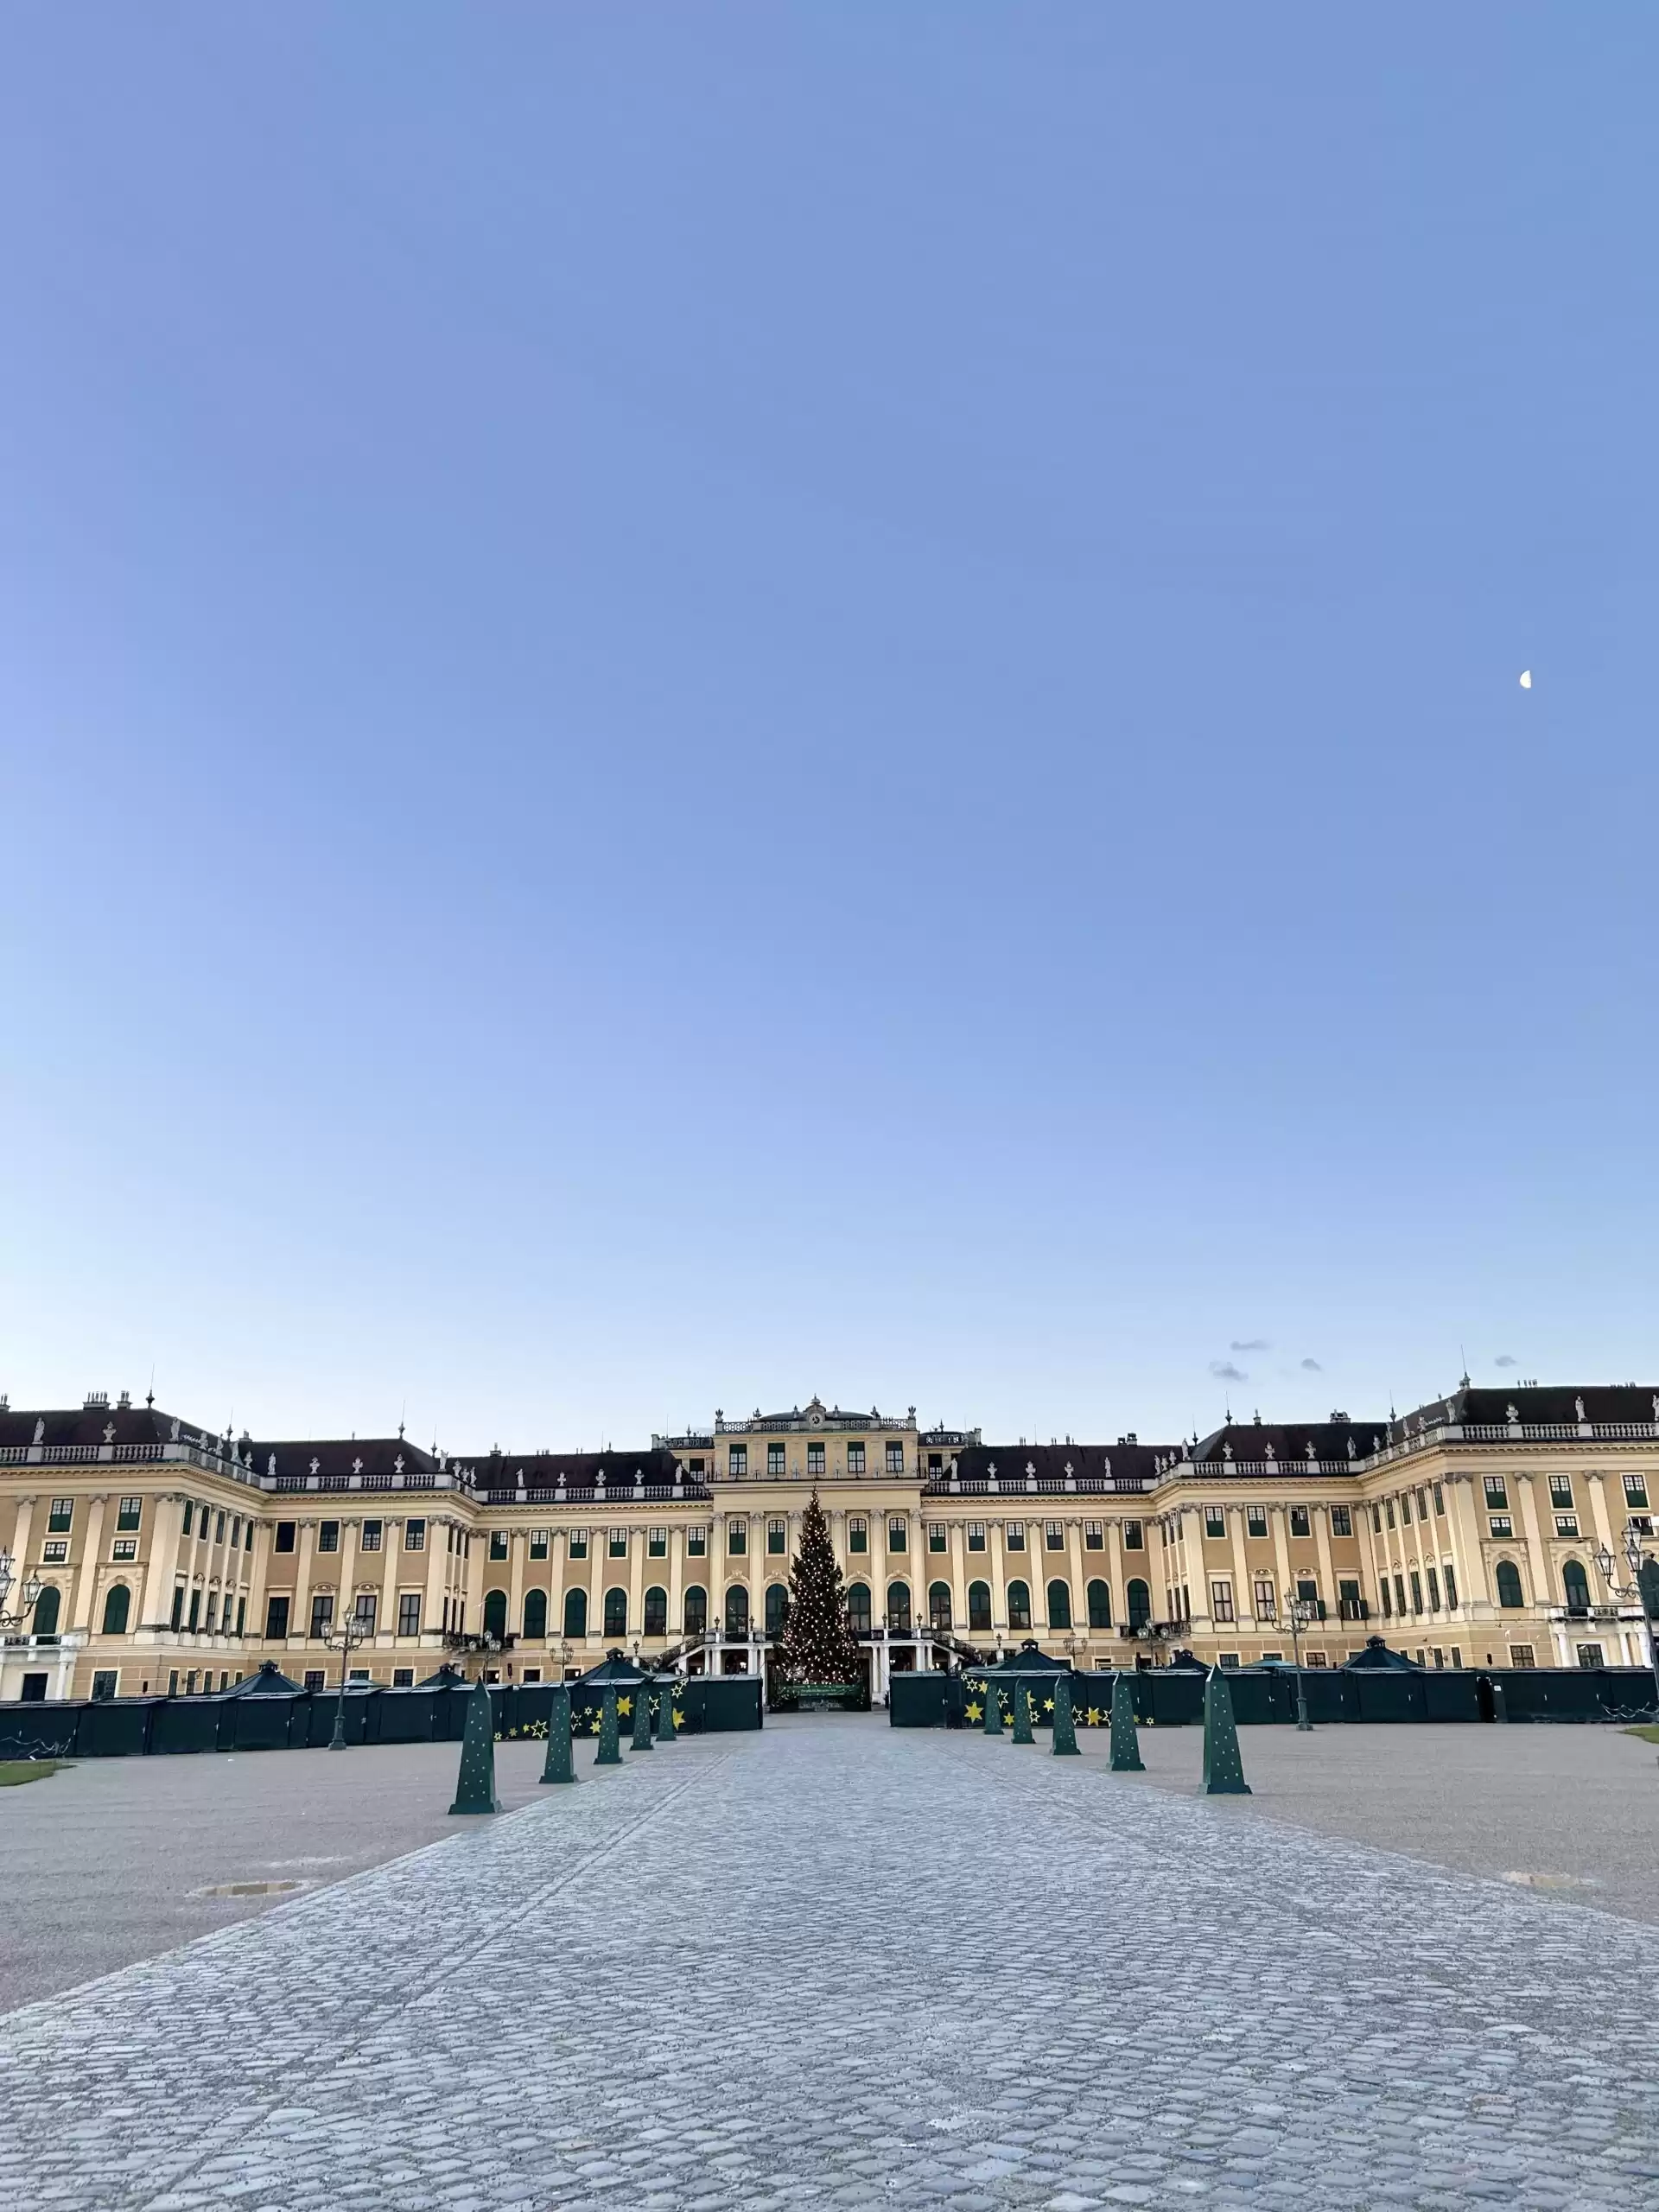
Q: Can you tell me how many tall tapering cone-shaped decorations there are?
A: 10